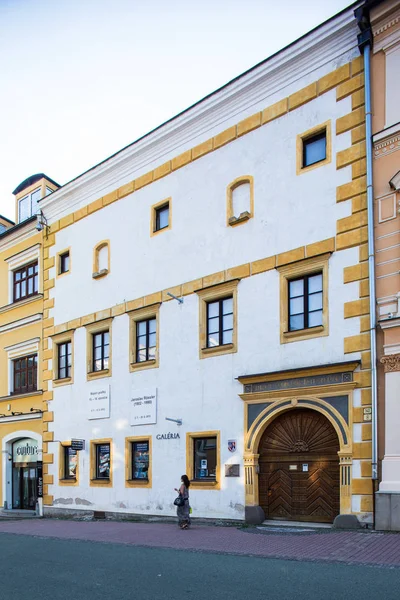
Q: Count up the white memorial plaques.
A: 2